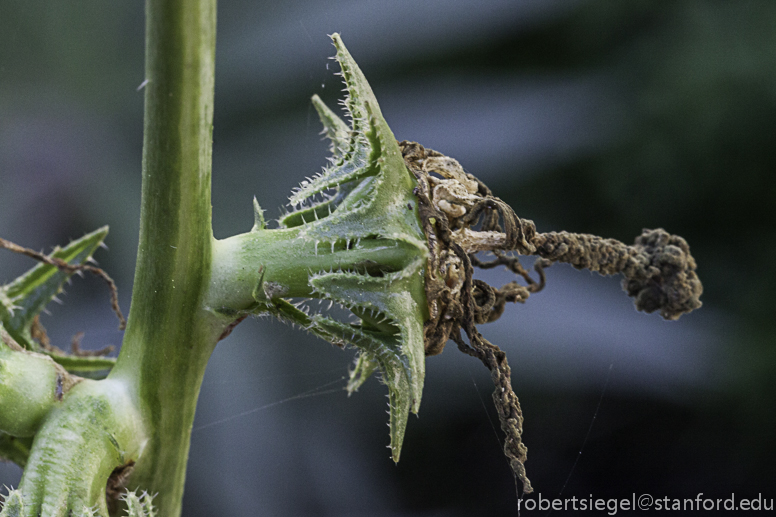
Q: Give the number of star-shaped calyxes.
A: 1